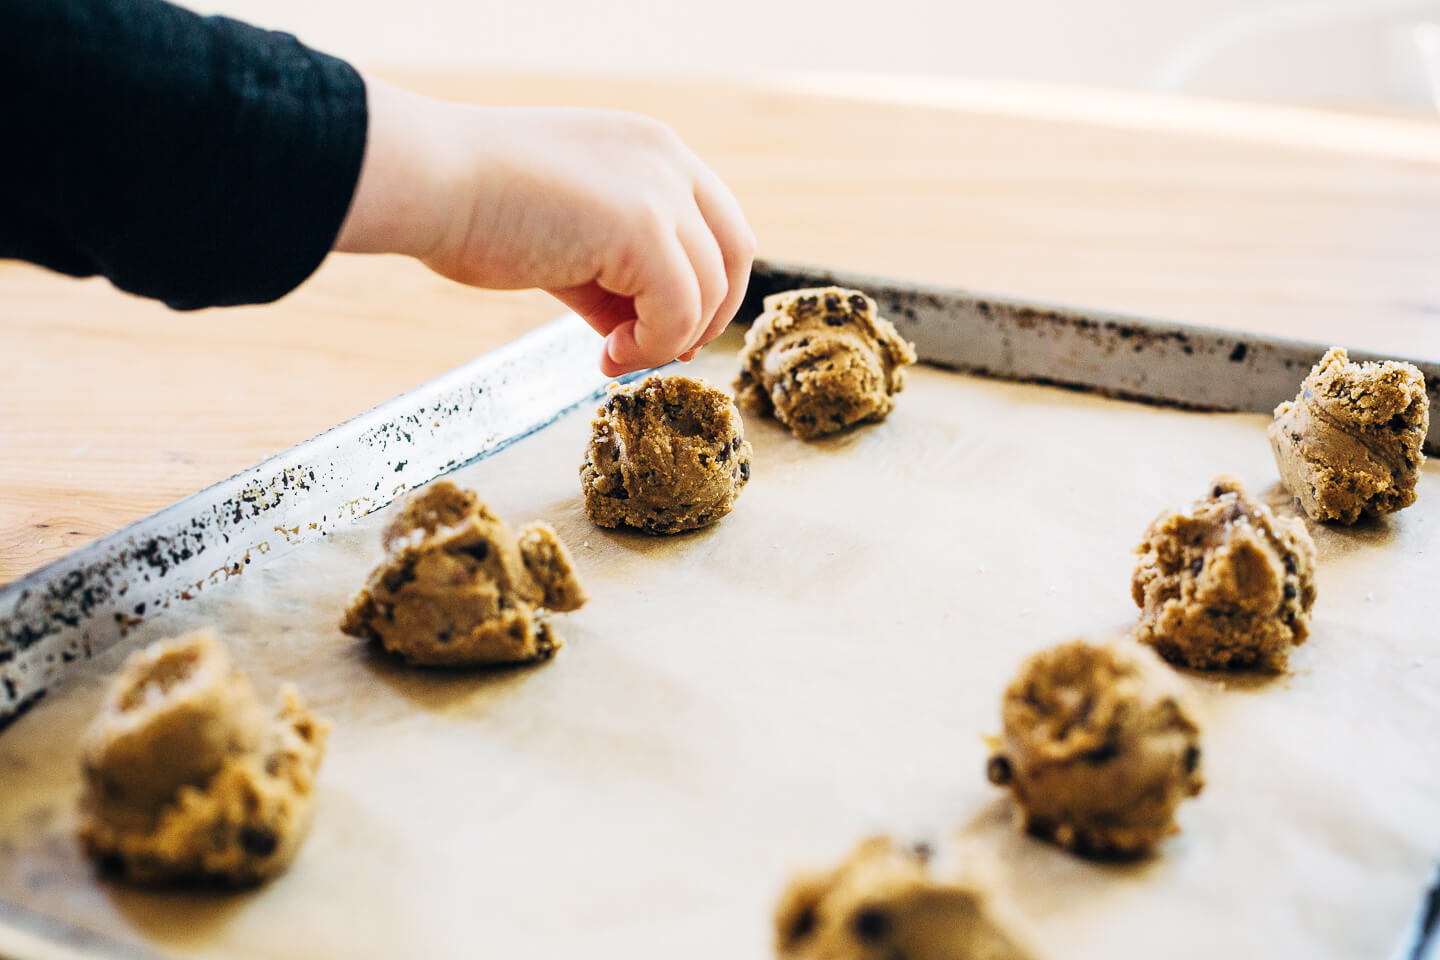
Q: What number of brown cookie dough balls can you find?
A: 8